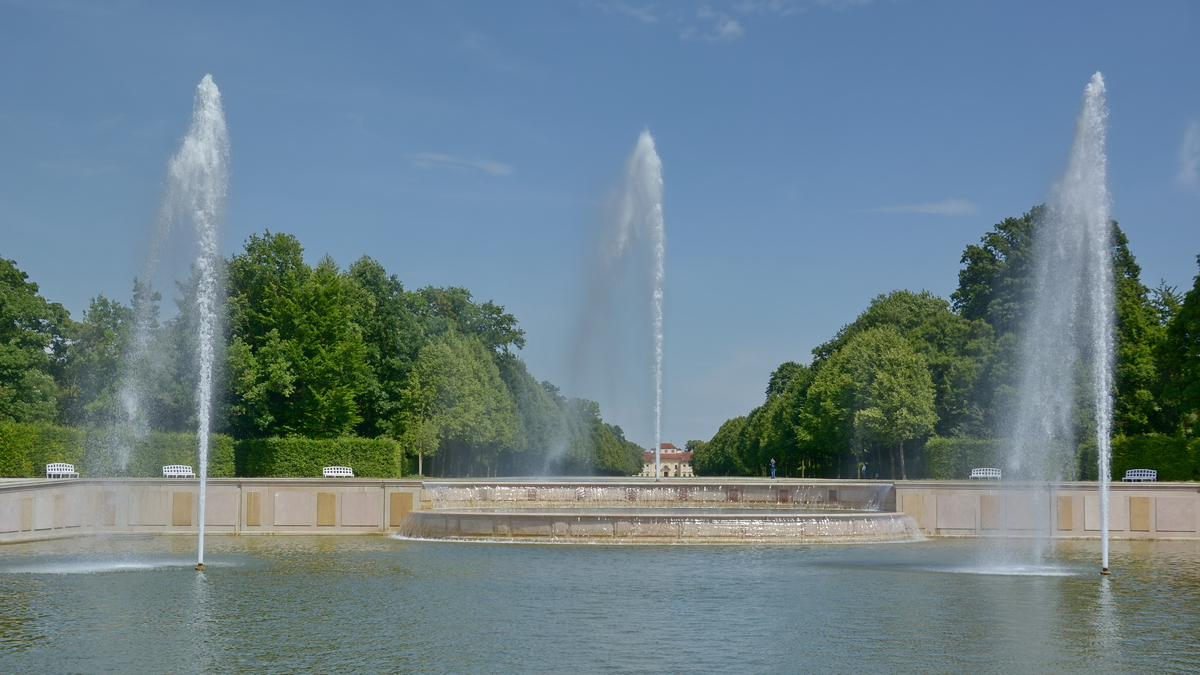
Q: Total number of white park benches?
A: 5